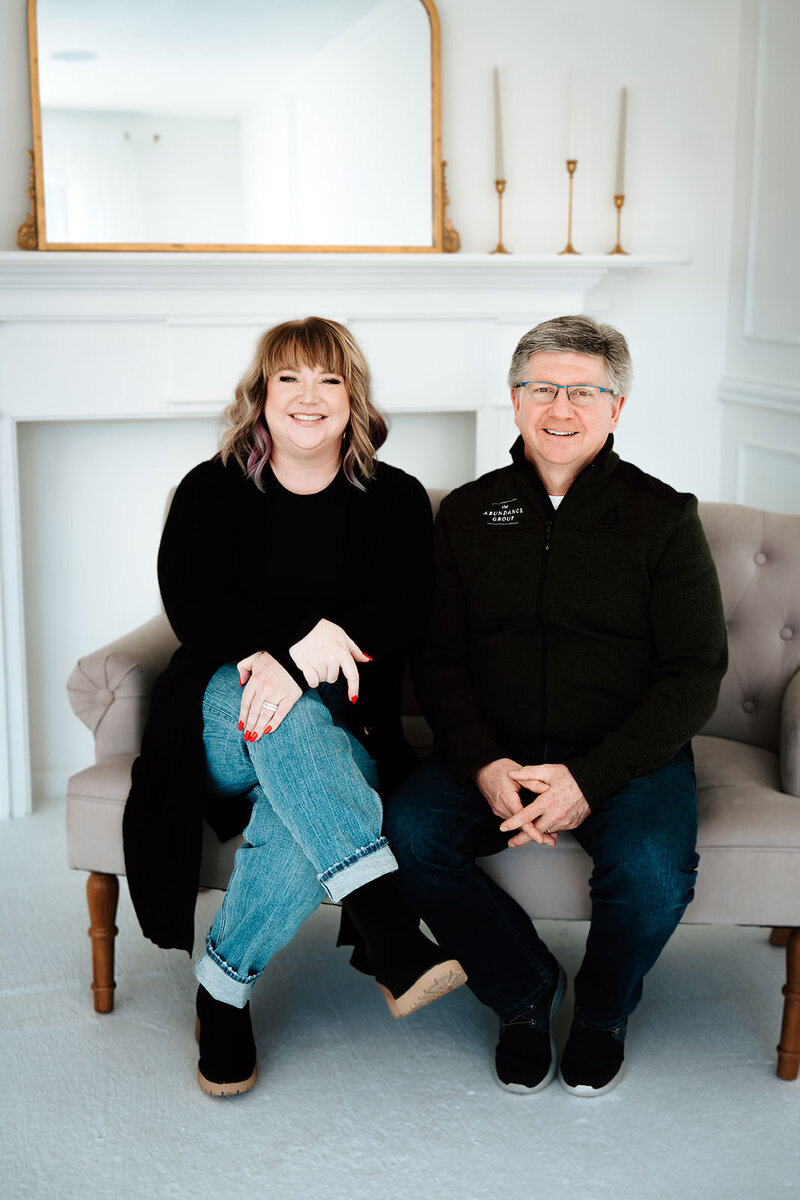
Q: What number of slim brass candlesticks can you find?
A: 3